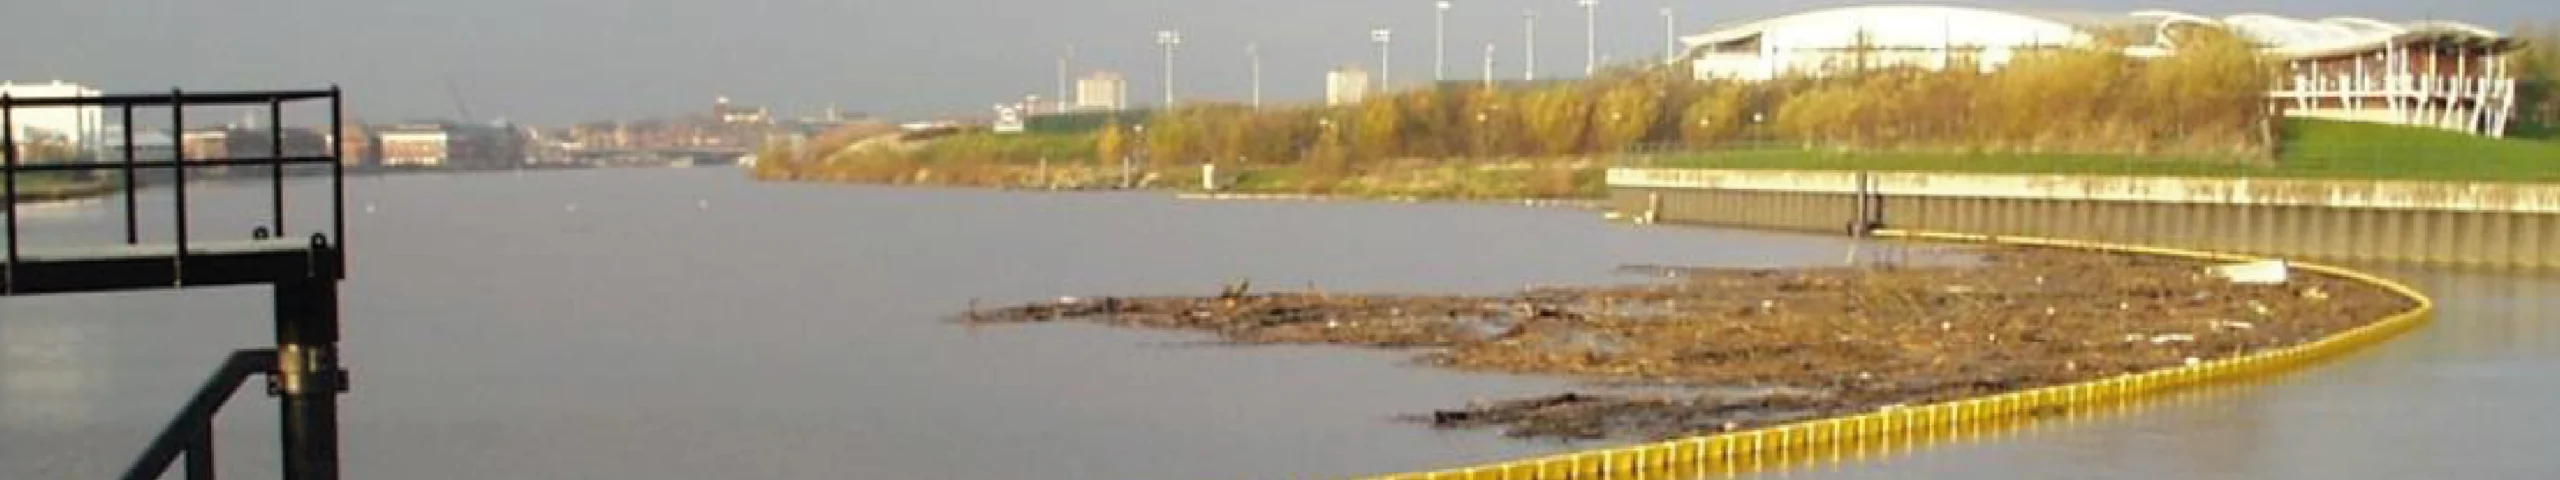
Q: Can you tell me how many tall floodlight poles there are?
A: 9